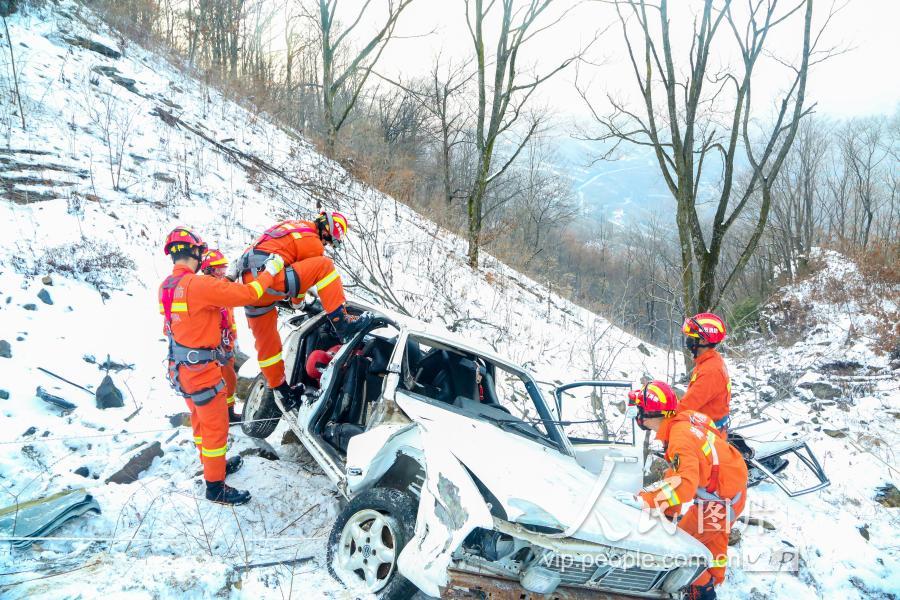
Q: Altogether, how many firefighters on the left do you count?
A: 3